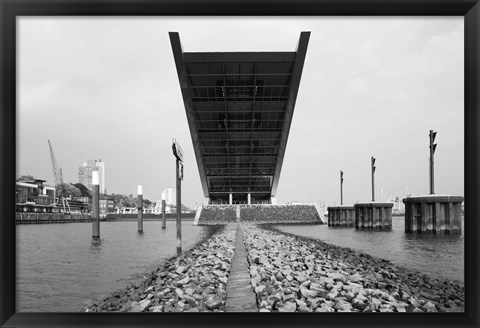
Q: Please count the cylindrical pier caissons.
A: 3